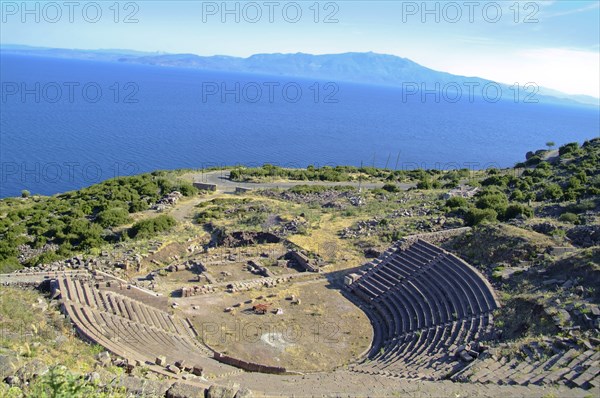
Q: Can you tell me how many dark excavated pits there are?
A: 1